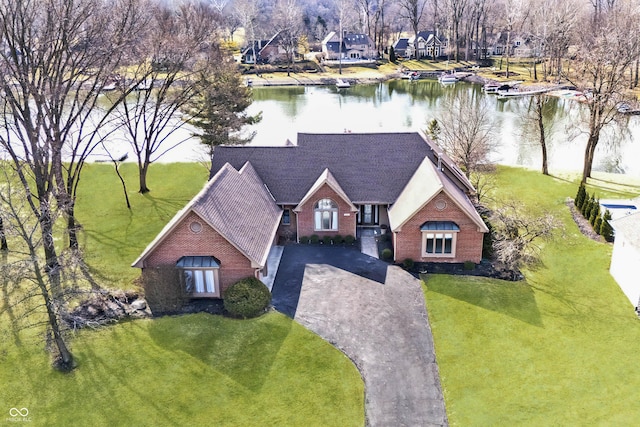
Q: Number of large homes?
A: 1